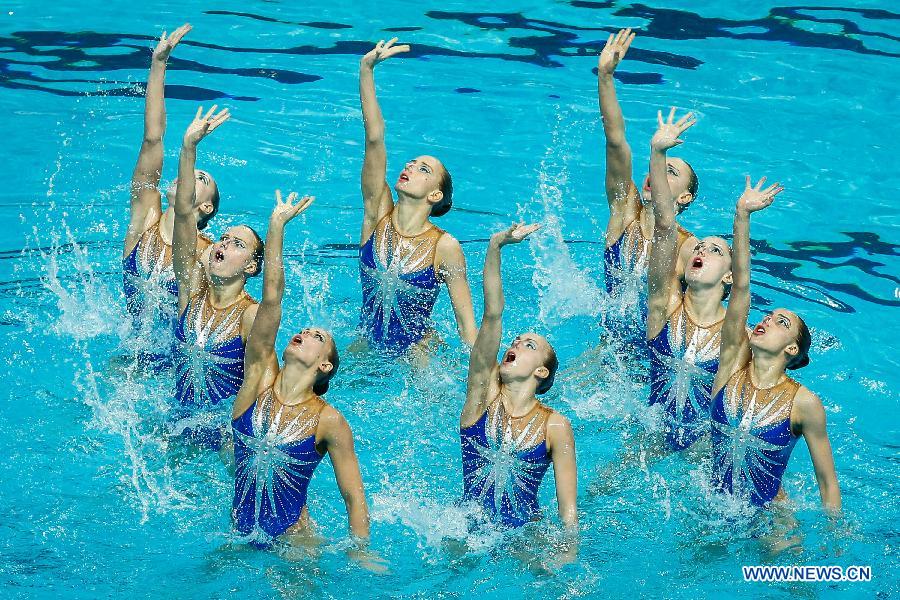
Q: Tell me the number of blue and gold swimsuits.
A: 8